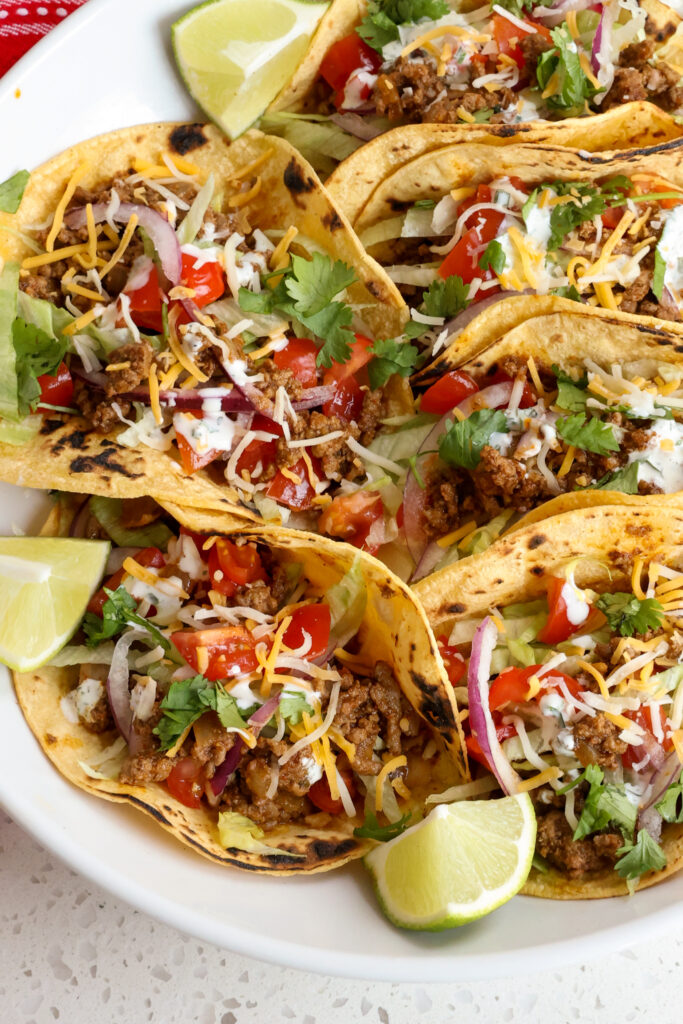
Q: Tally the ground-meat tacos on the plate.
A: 6